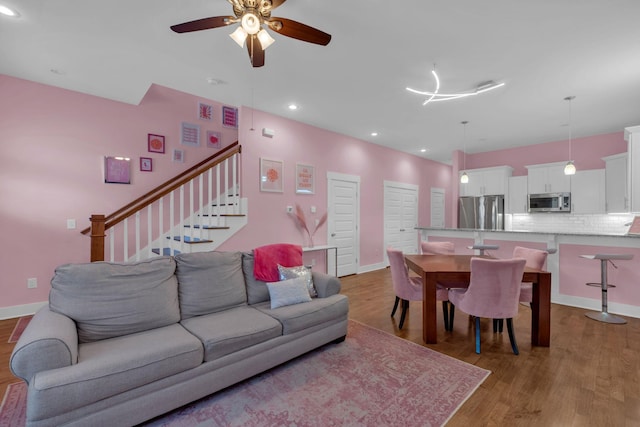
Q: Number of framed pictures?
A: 10